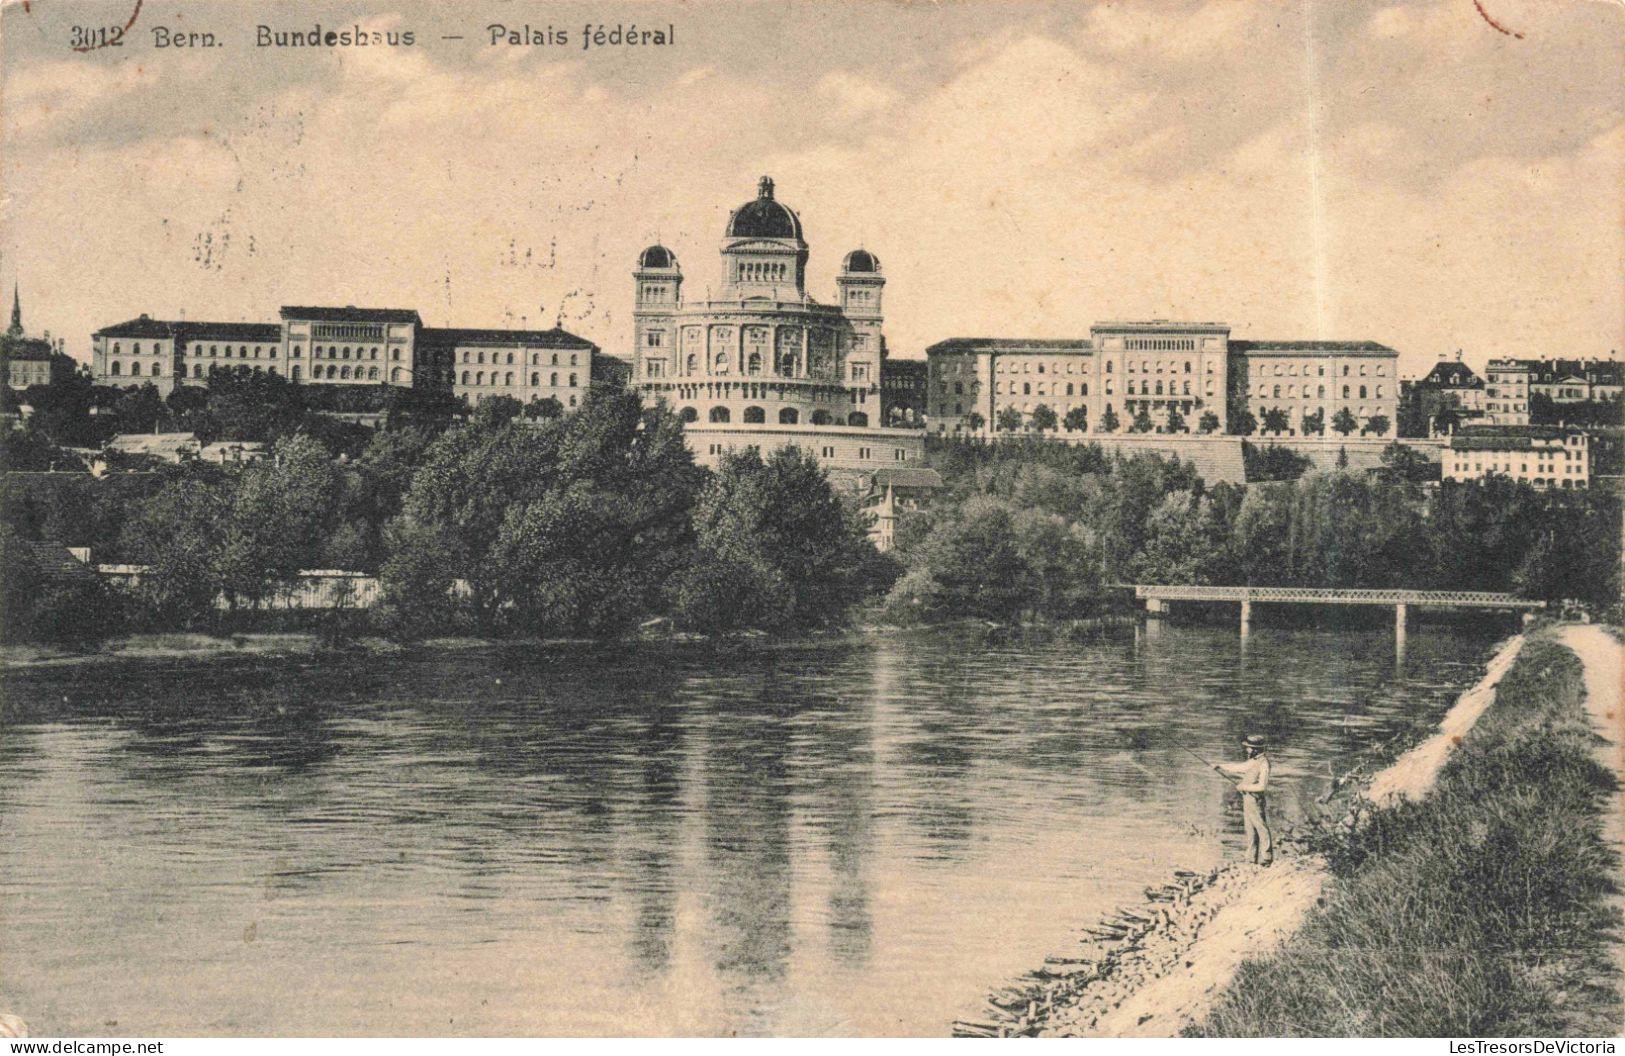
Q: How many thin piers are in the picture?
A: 2